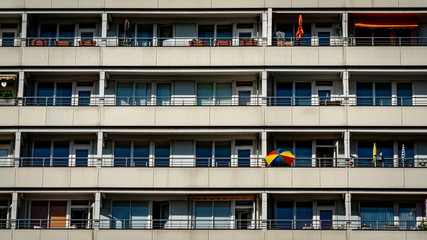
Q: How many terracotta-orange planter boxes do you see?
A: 6